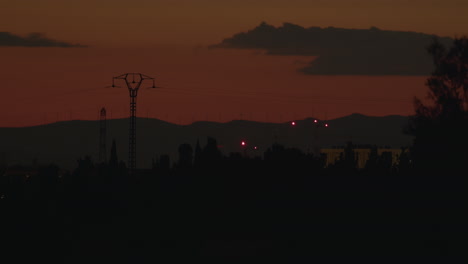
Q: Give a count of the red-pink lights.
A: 5